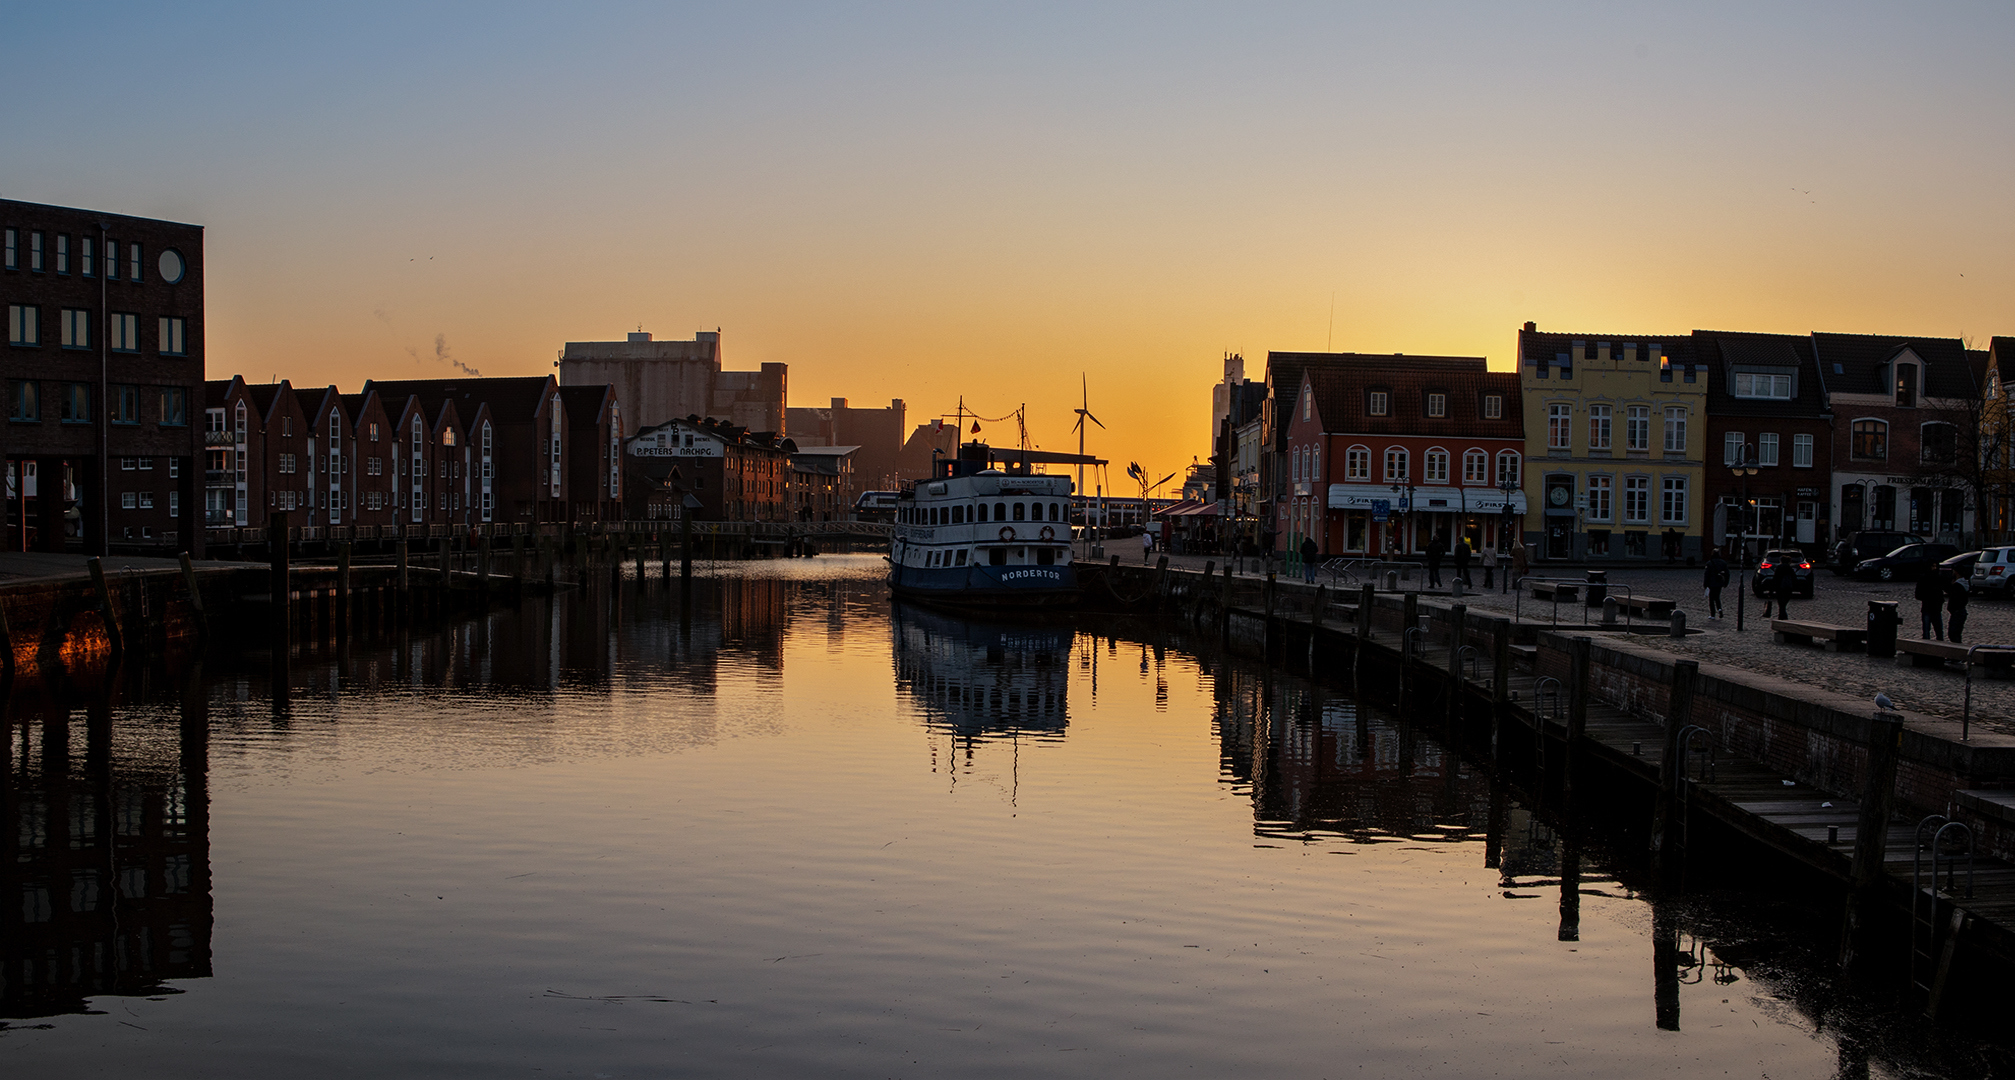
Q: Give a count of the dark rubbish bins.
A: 2